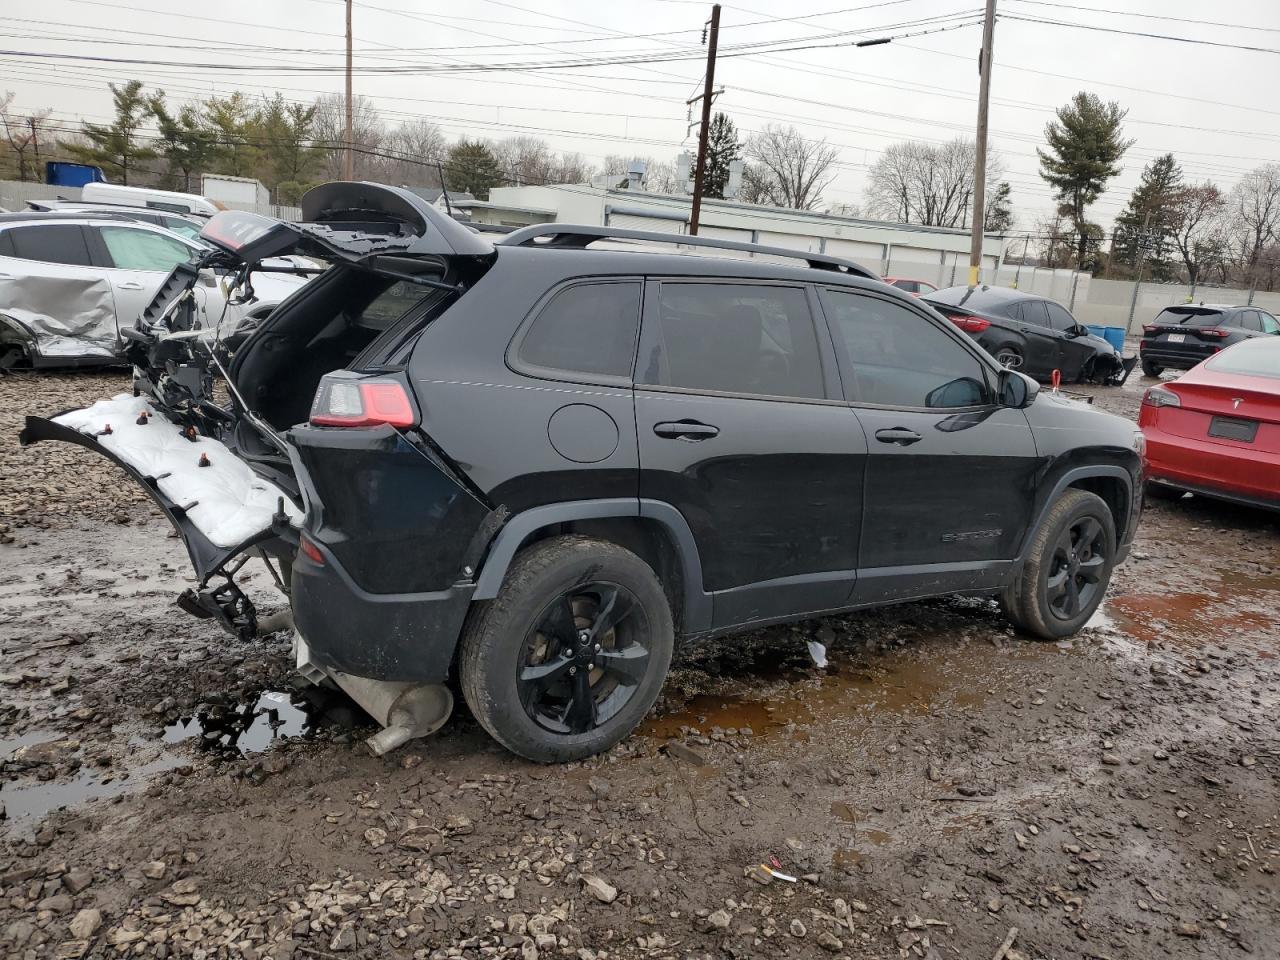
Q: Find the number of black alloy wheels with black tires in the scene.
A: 2